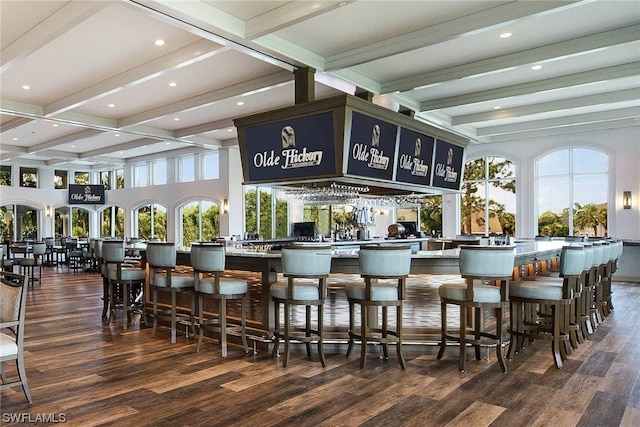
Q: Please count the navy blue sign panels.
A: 5